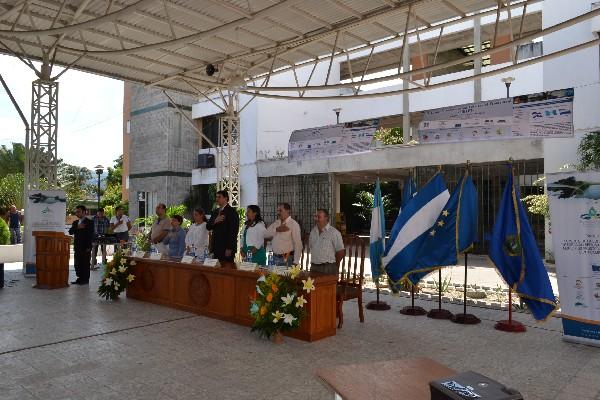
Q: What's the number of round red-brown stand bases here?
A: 5